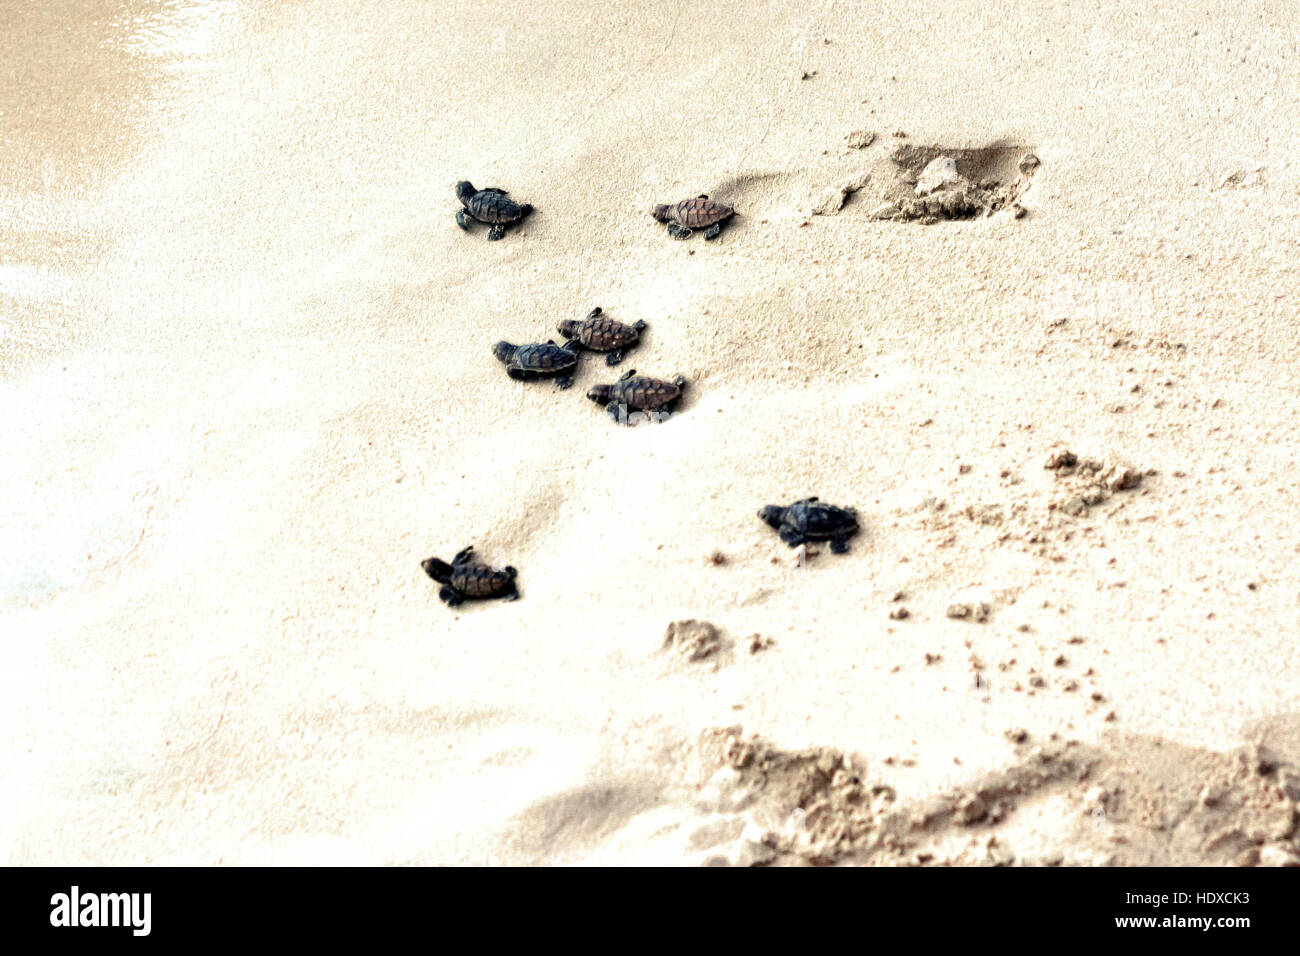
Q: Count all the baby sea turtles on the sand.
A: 7